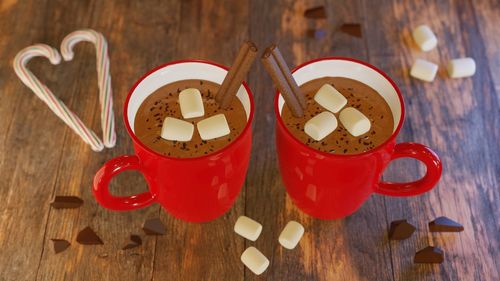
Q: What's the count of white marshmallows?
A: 12